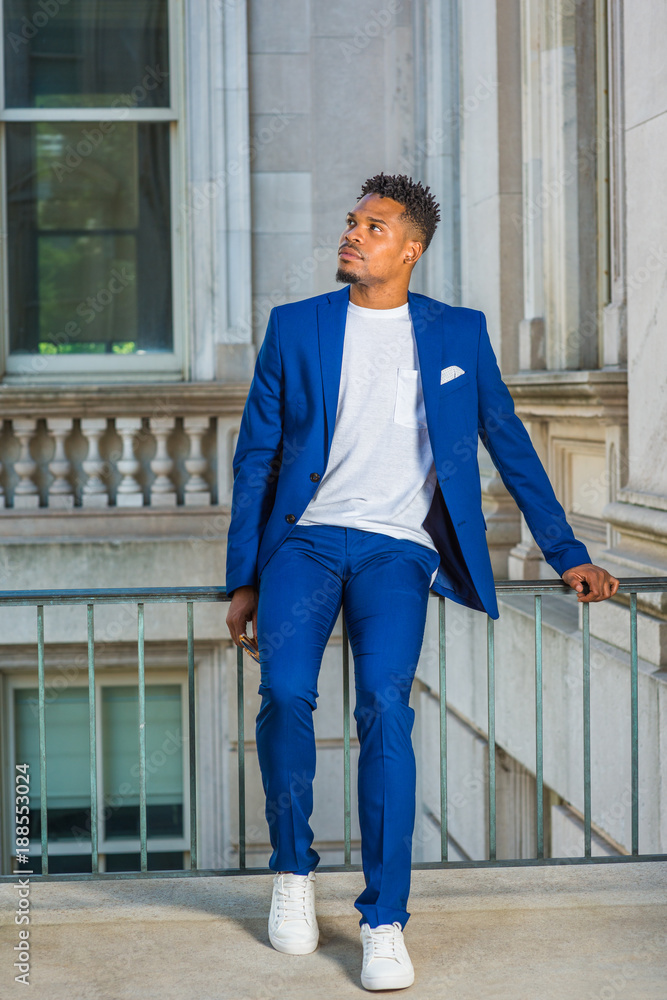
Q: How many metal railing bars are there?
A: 11